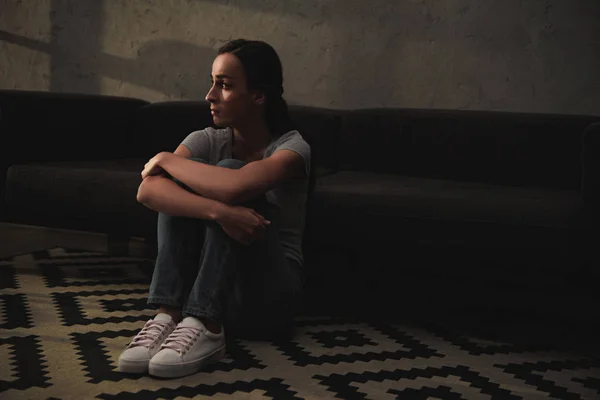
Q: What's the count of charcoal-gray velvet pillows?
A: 0